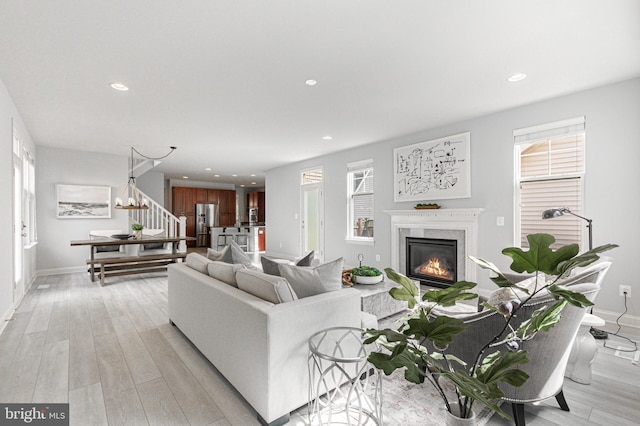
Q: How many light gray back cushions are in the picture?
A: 3